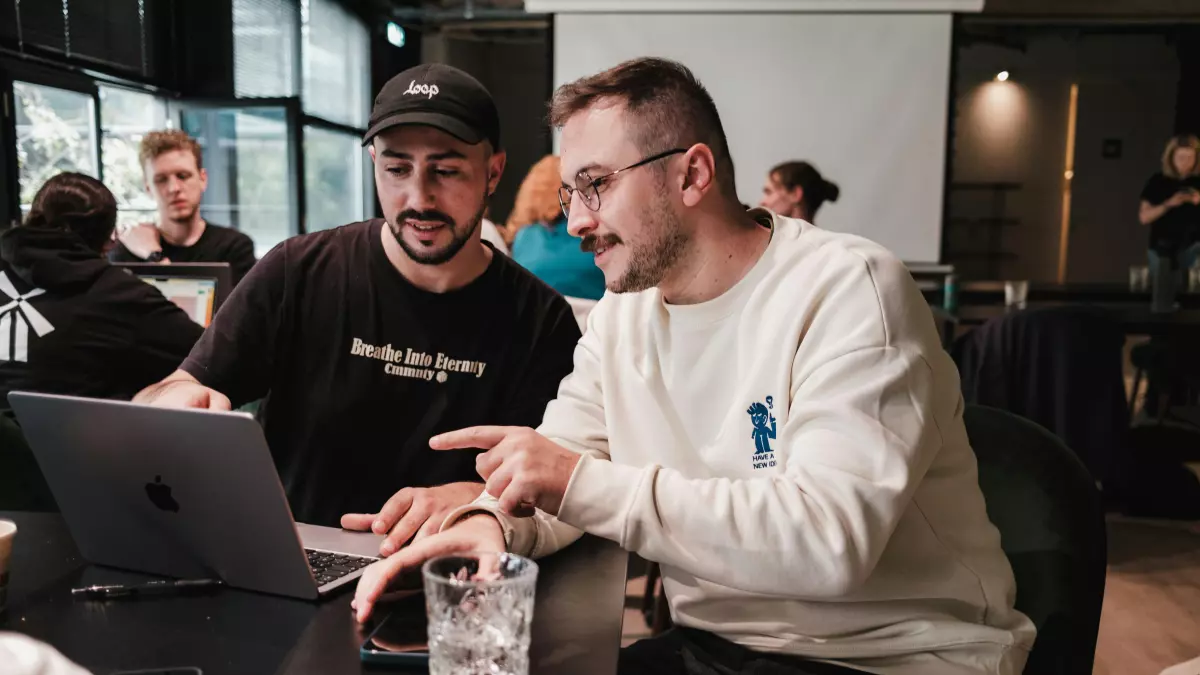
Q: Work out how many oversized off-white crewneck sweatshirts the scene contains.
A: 1